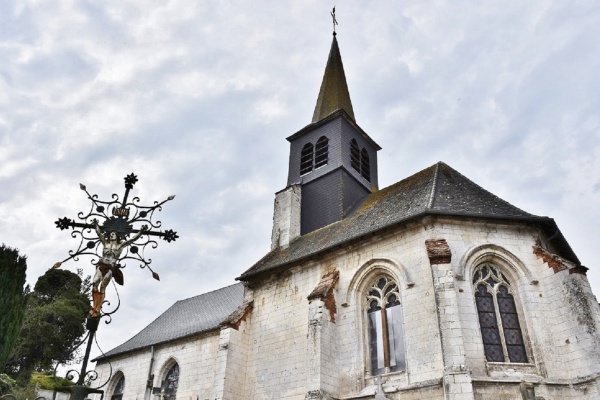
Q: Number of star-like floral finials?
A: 3